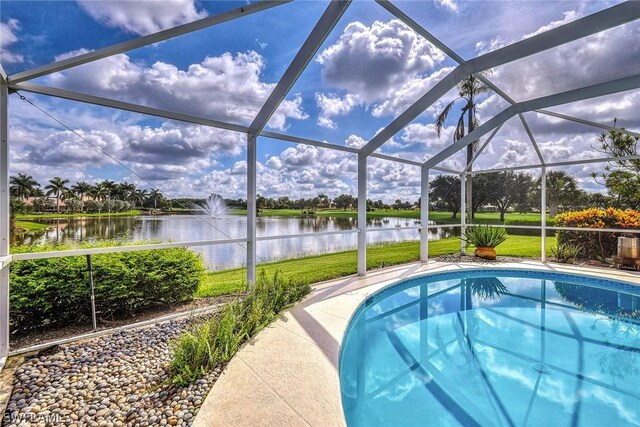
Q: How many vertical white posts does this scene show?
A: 6